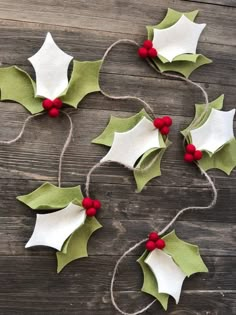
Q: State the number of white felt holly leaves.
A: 6